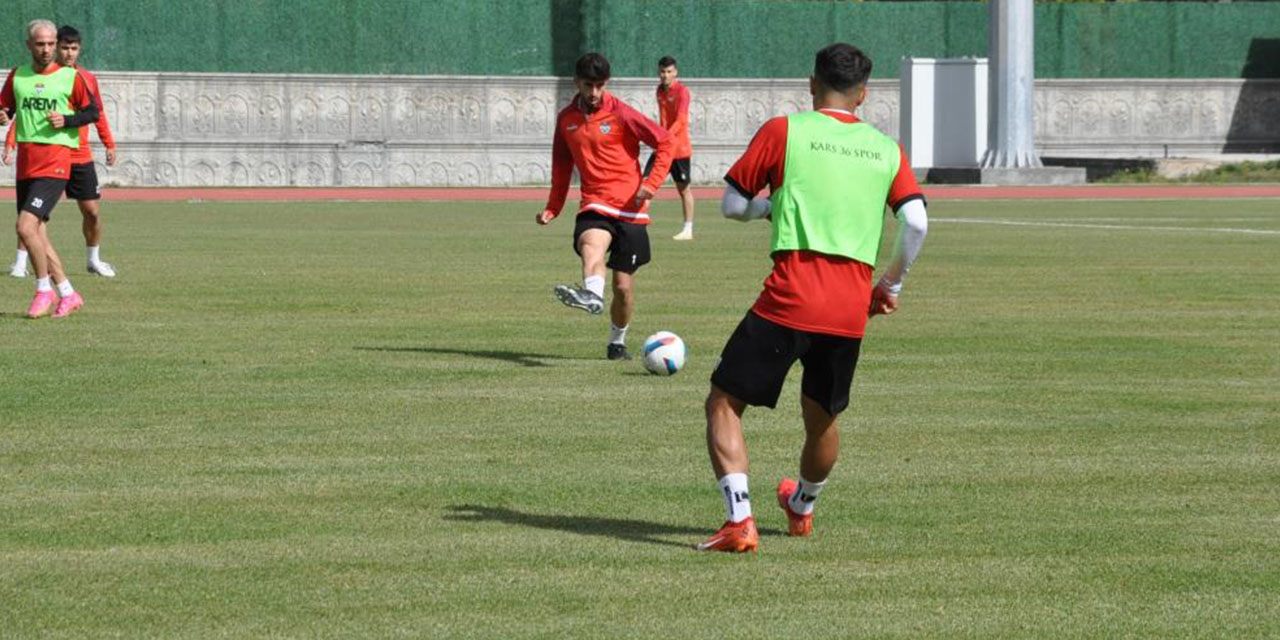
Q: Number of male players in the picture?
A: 5